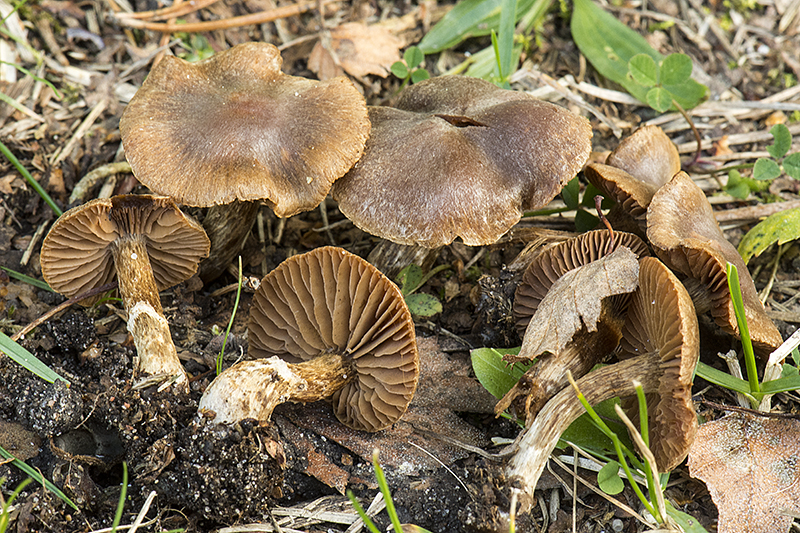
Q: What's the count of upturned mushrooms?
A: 4